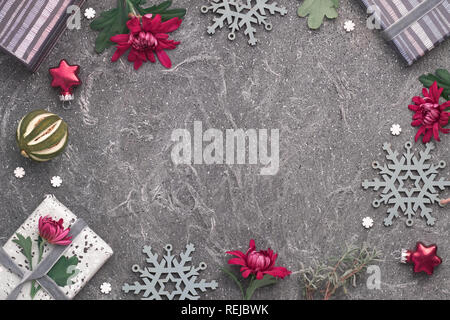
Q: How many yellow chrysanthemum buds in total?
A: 0